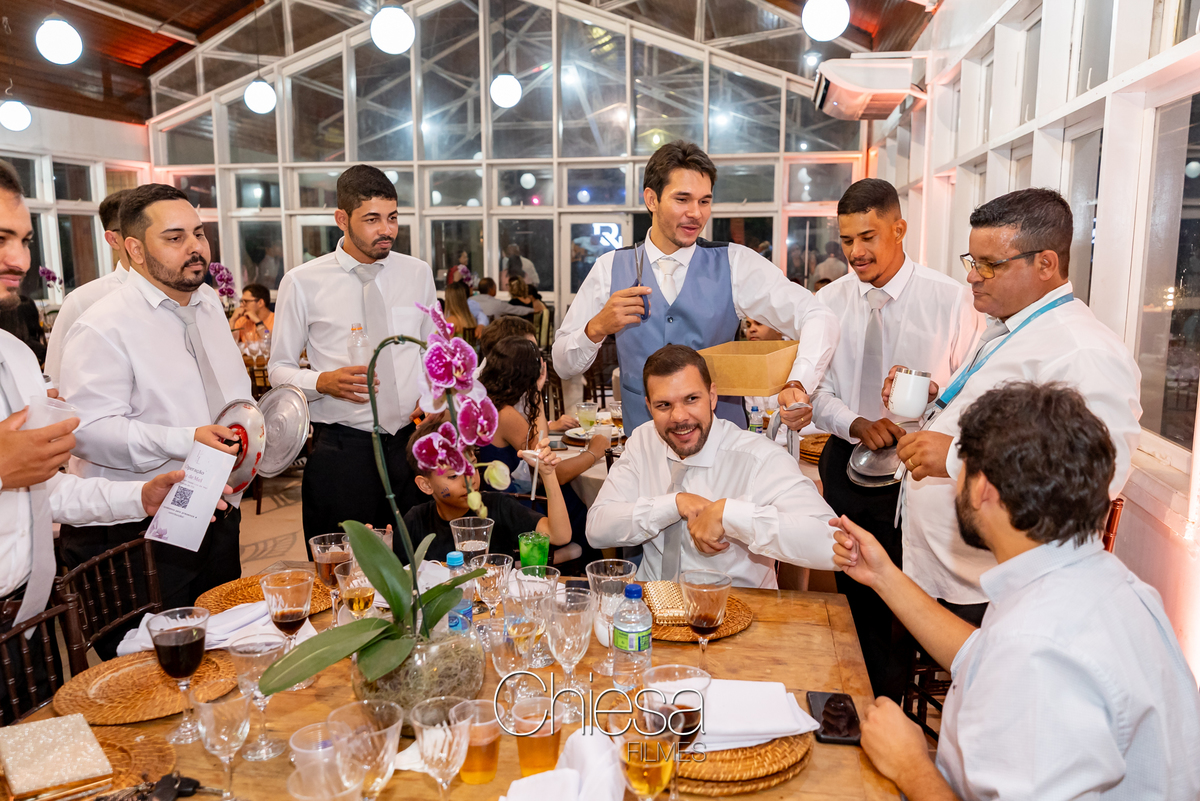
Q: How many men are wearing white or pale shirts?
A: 9